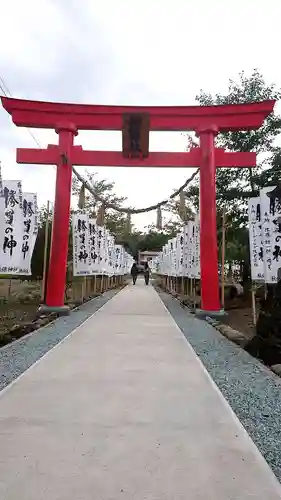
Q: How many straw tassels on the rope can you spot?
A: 5